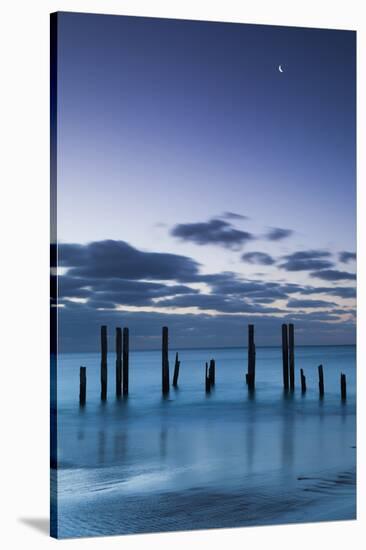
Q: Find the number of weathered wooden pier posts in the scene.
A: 14